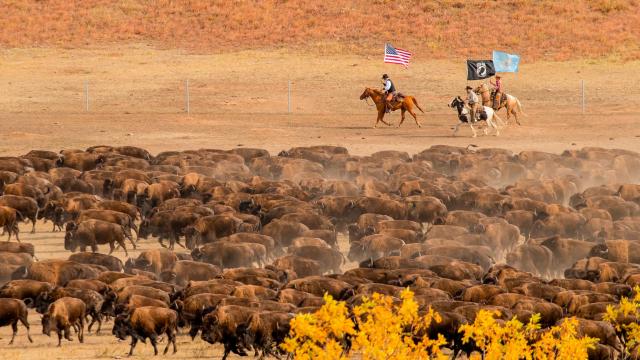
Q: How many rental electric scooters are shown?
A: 0